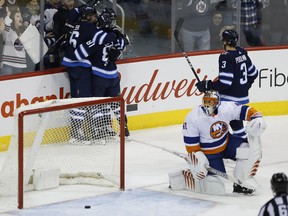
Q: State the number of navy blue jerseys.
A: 3